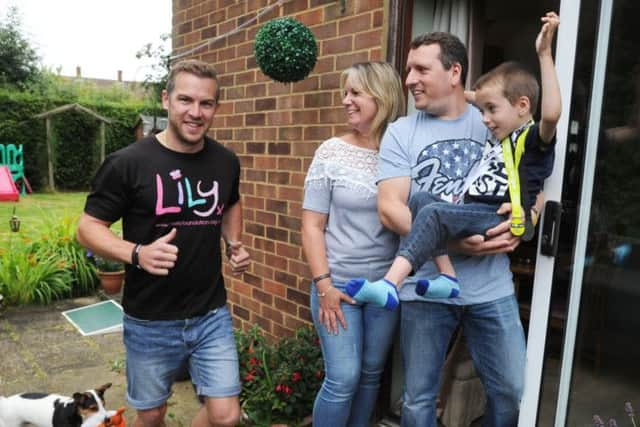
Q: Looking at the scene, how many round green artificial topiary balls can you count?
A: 1